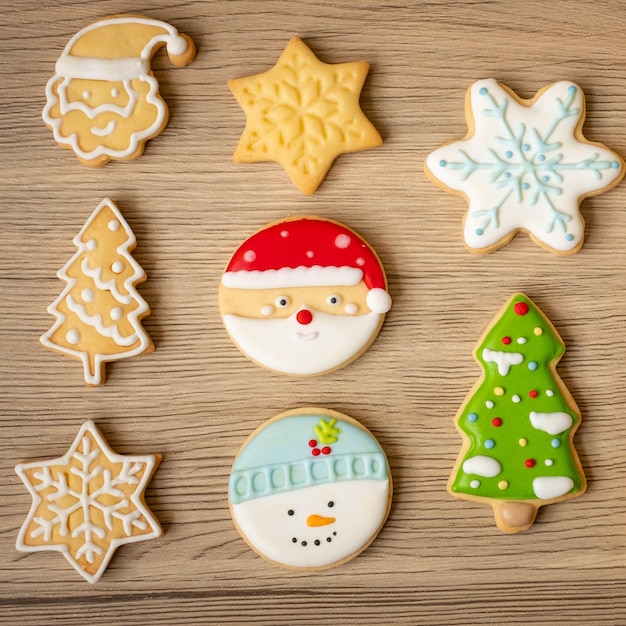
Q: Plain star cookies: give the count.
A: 1